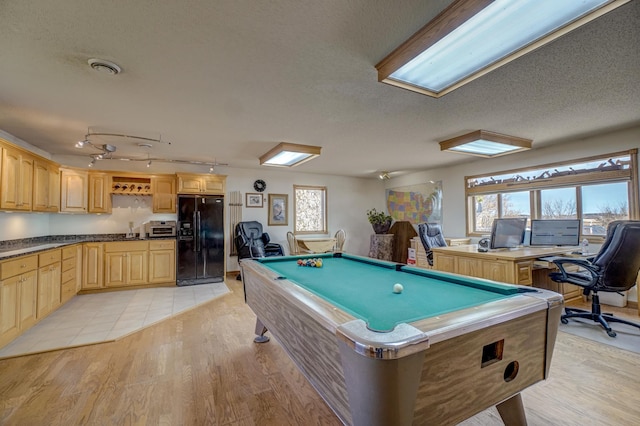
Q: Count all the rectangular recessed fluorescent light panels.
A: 3